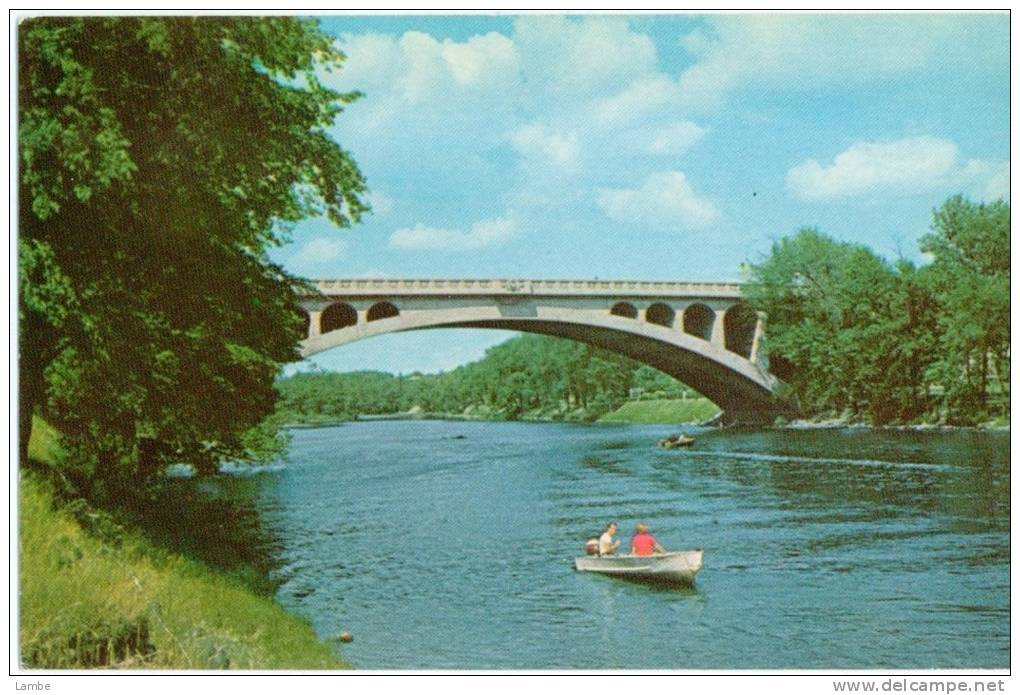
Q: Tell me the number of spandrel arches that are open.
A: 7